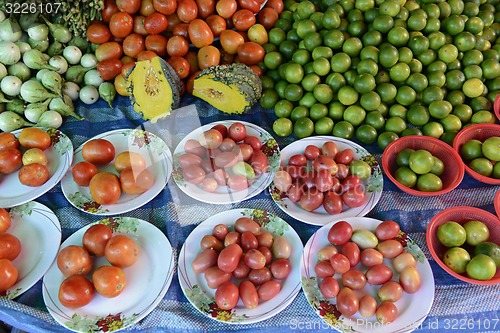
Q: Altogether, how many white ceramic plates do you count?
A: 8